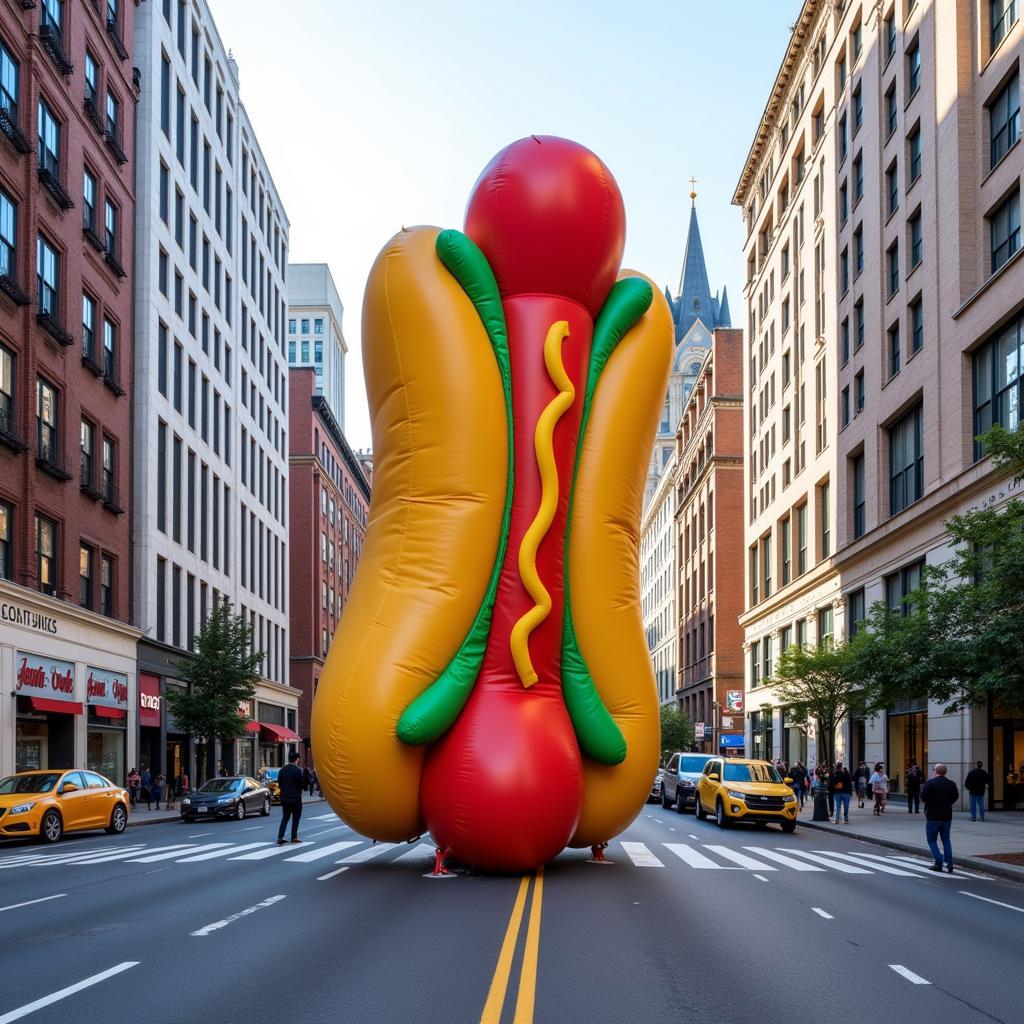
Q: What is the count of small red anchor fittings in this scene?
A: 2